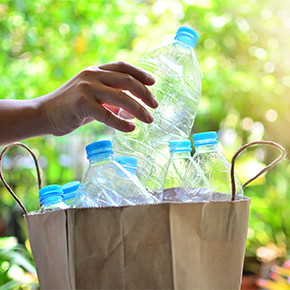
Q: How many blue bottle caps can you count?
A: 7